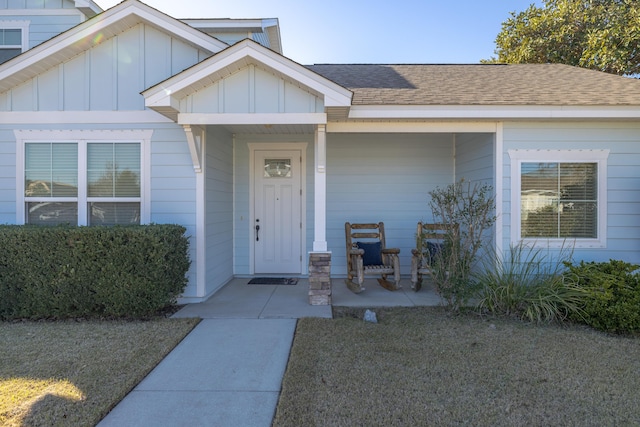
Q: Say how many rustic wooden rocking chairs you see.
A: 2